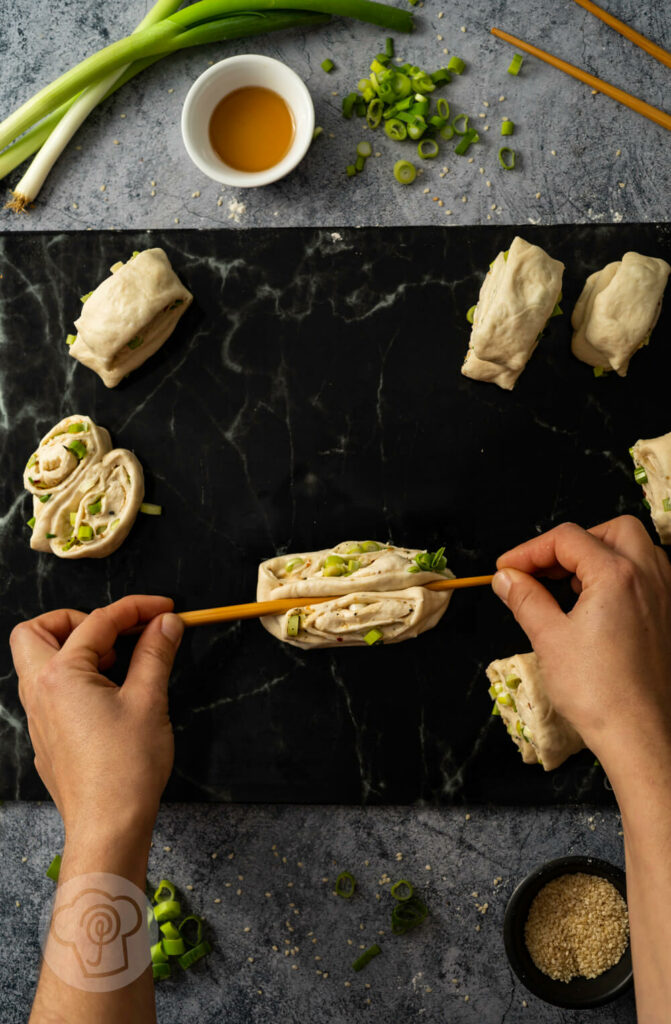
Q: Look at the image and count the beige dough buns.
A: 7